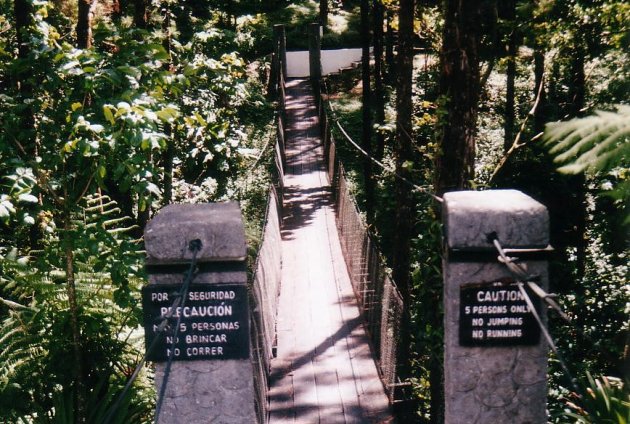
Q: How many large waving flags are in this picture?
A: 0